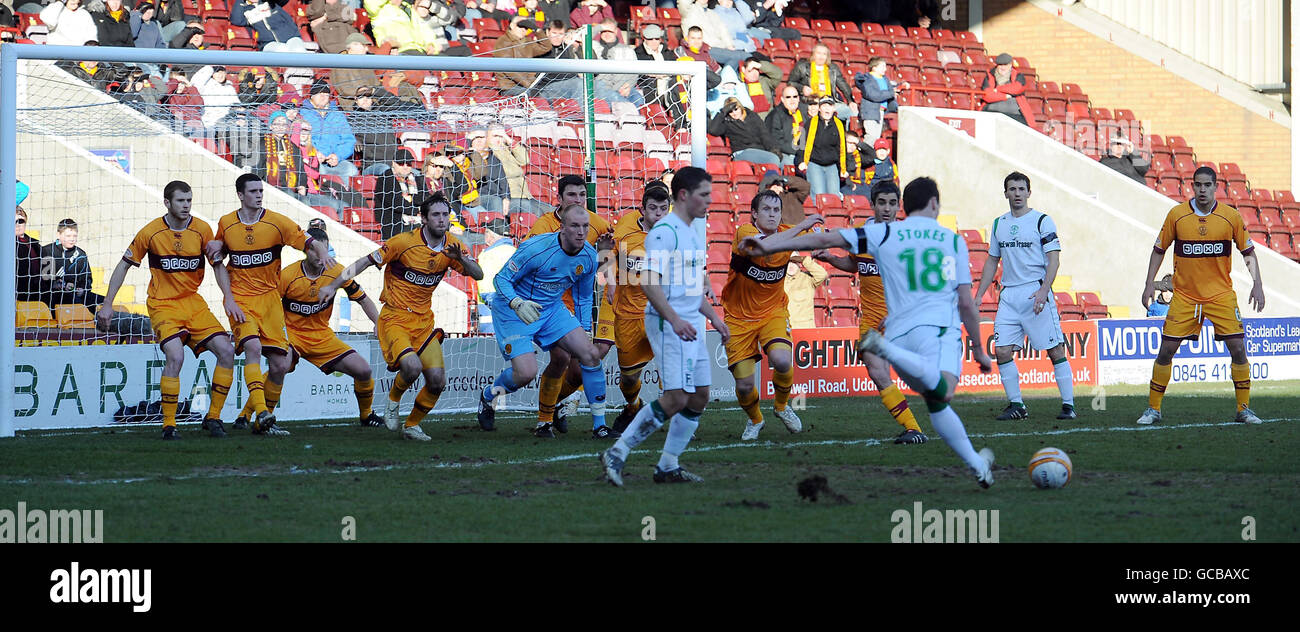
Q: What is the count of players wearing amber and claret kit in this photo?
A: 9